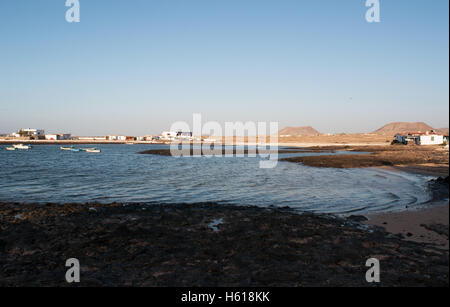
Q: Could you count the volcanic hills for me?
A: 2